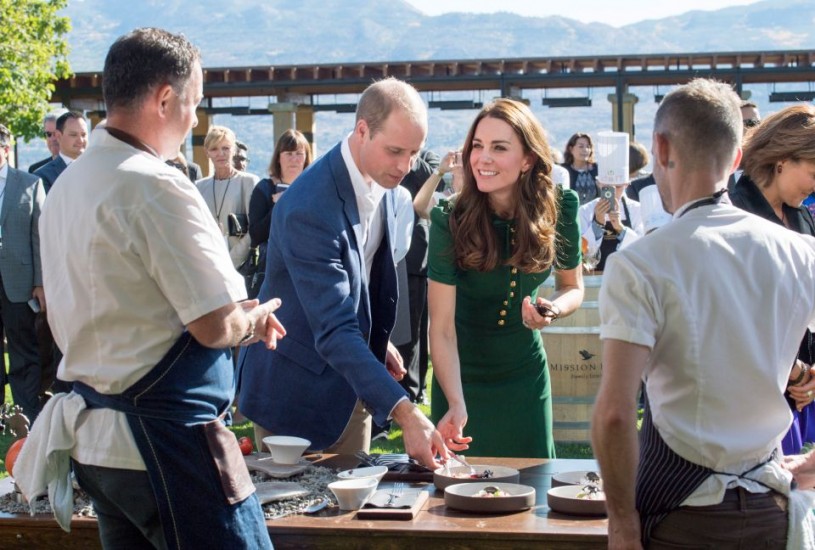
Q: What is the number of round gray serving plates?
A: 4